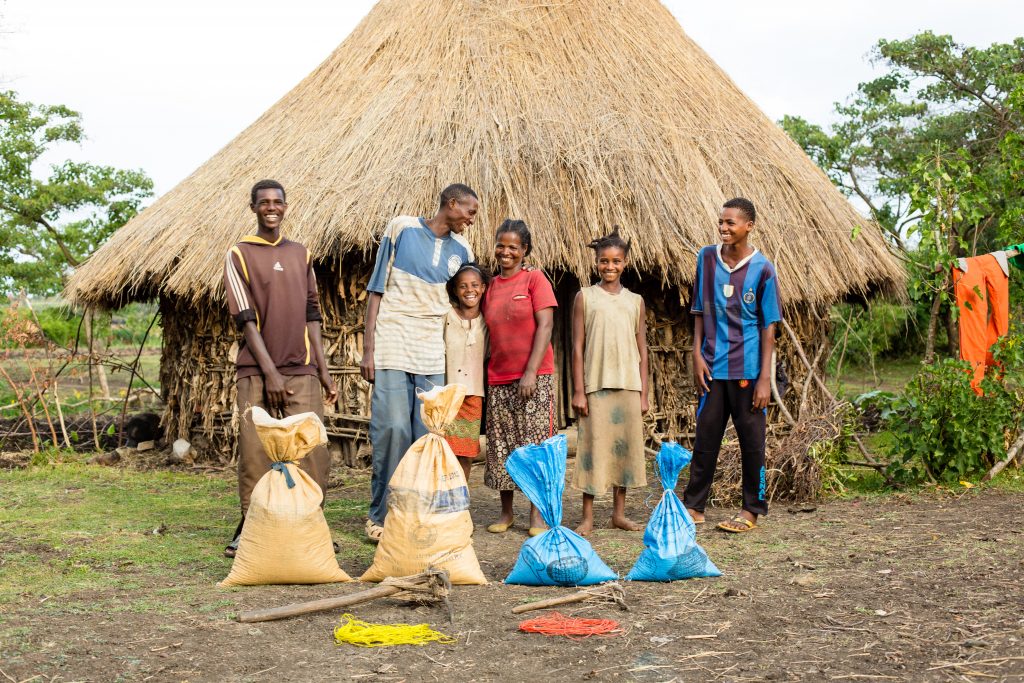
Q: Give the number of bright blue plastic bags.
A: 2